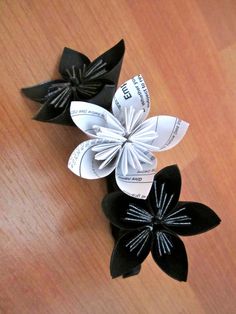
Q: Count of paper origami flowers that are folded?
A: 3